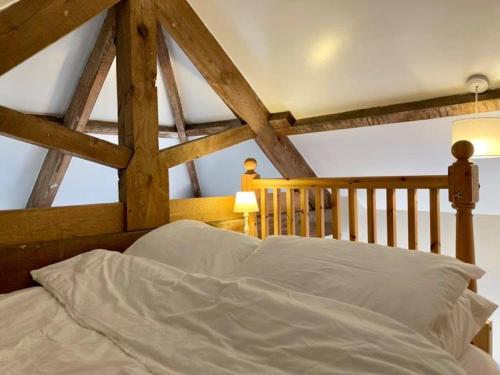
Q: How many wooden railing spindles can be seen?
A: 11